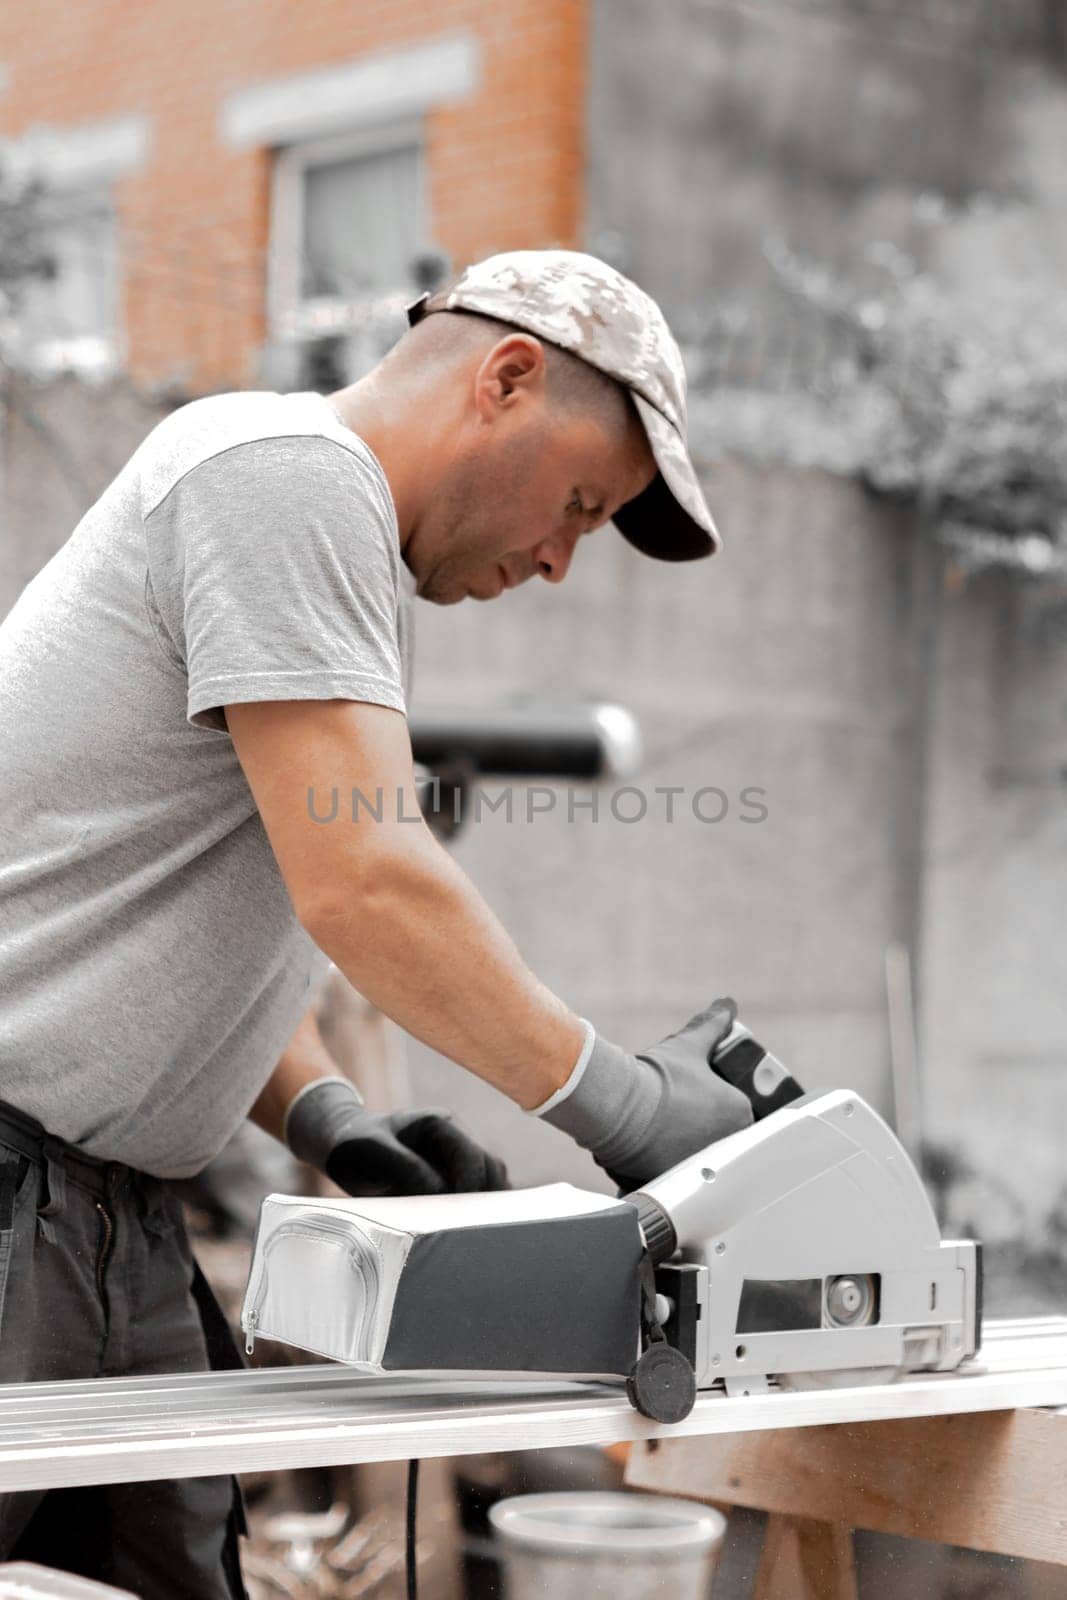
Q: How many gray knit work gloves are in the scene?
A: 2